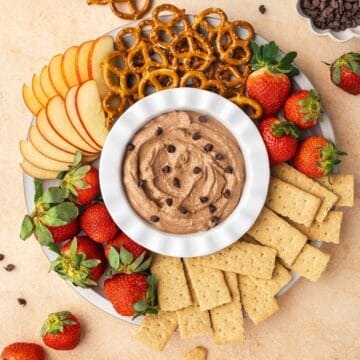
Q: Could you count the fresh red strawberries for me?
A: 13